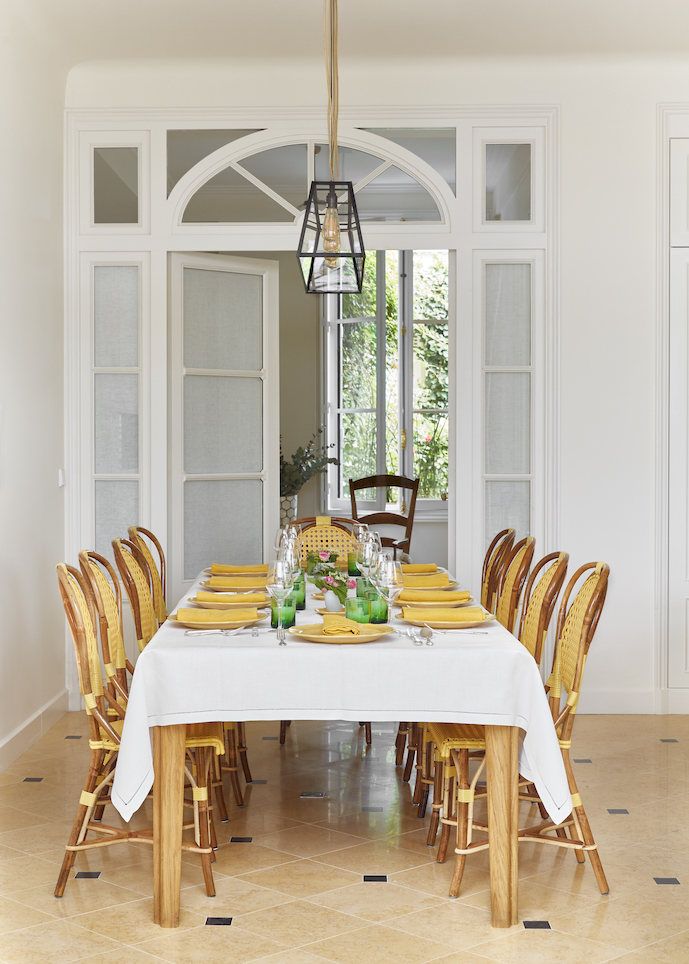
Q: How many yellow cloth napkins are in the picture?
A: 9